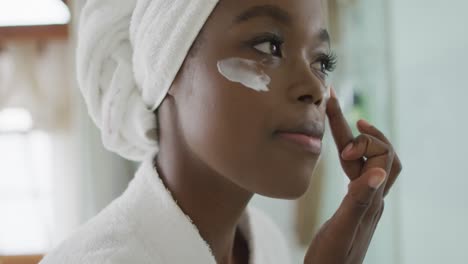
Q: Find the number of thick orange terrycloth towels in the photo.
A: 0